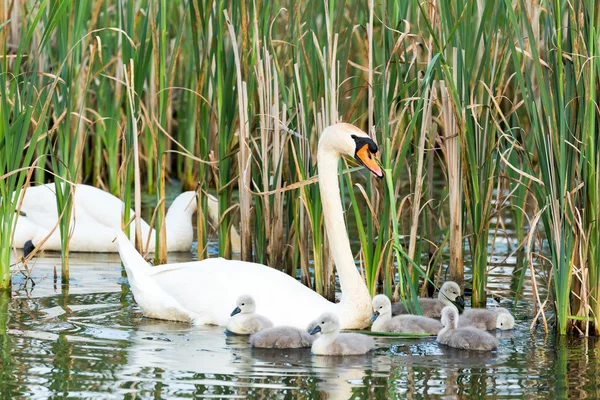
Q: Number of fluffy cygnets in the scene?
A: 7